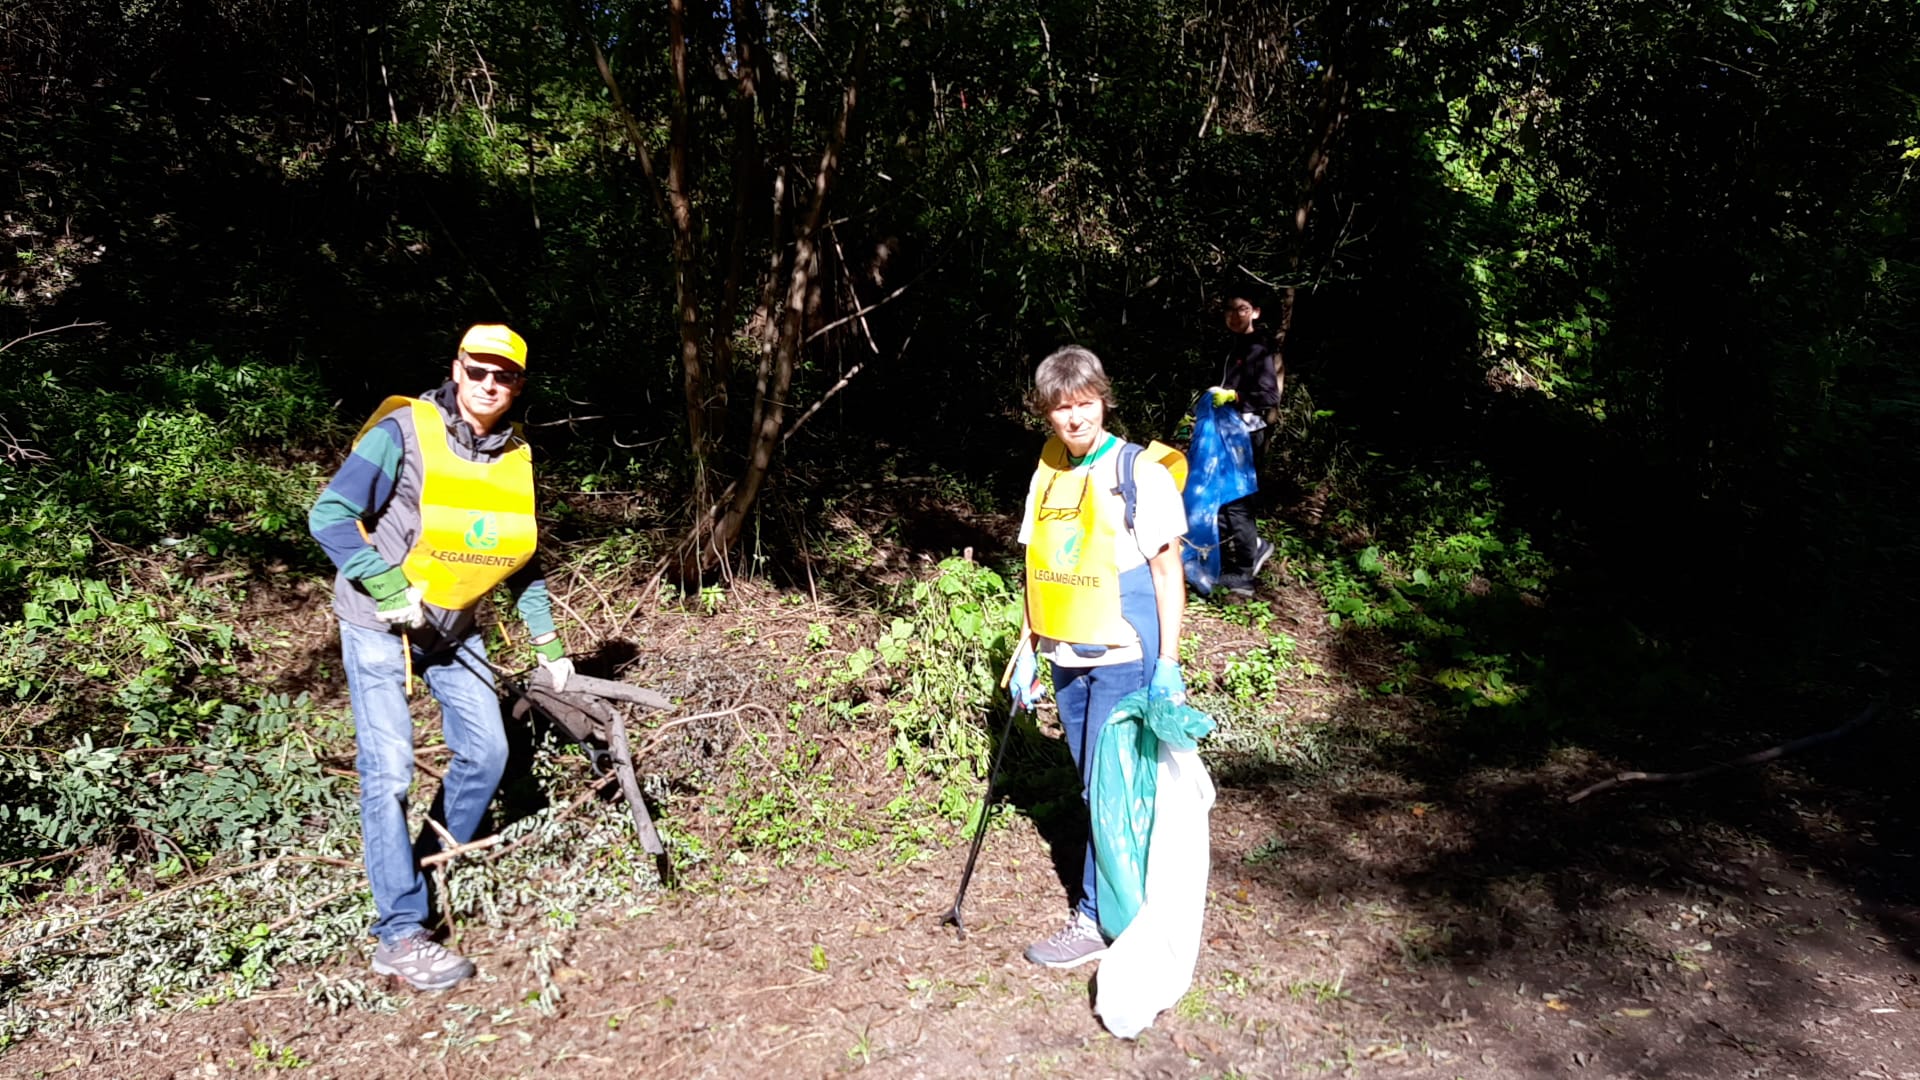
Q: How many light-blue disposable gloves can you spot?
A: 2